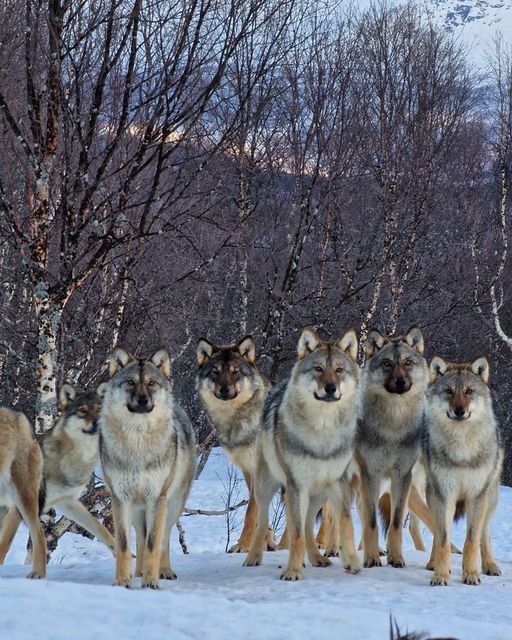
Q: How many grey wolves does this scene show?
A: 7